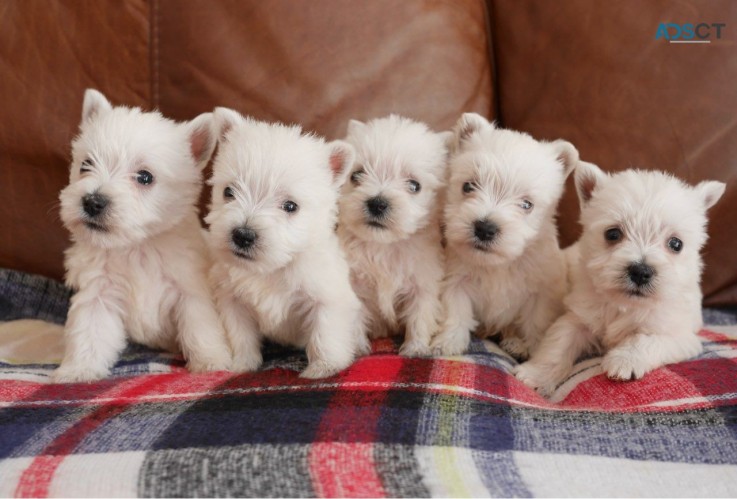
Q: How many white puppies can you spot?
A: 5